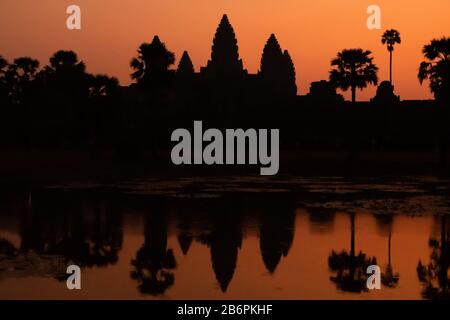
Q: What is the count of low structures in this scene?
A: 2